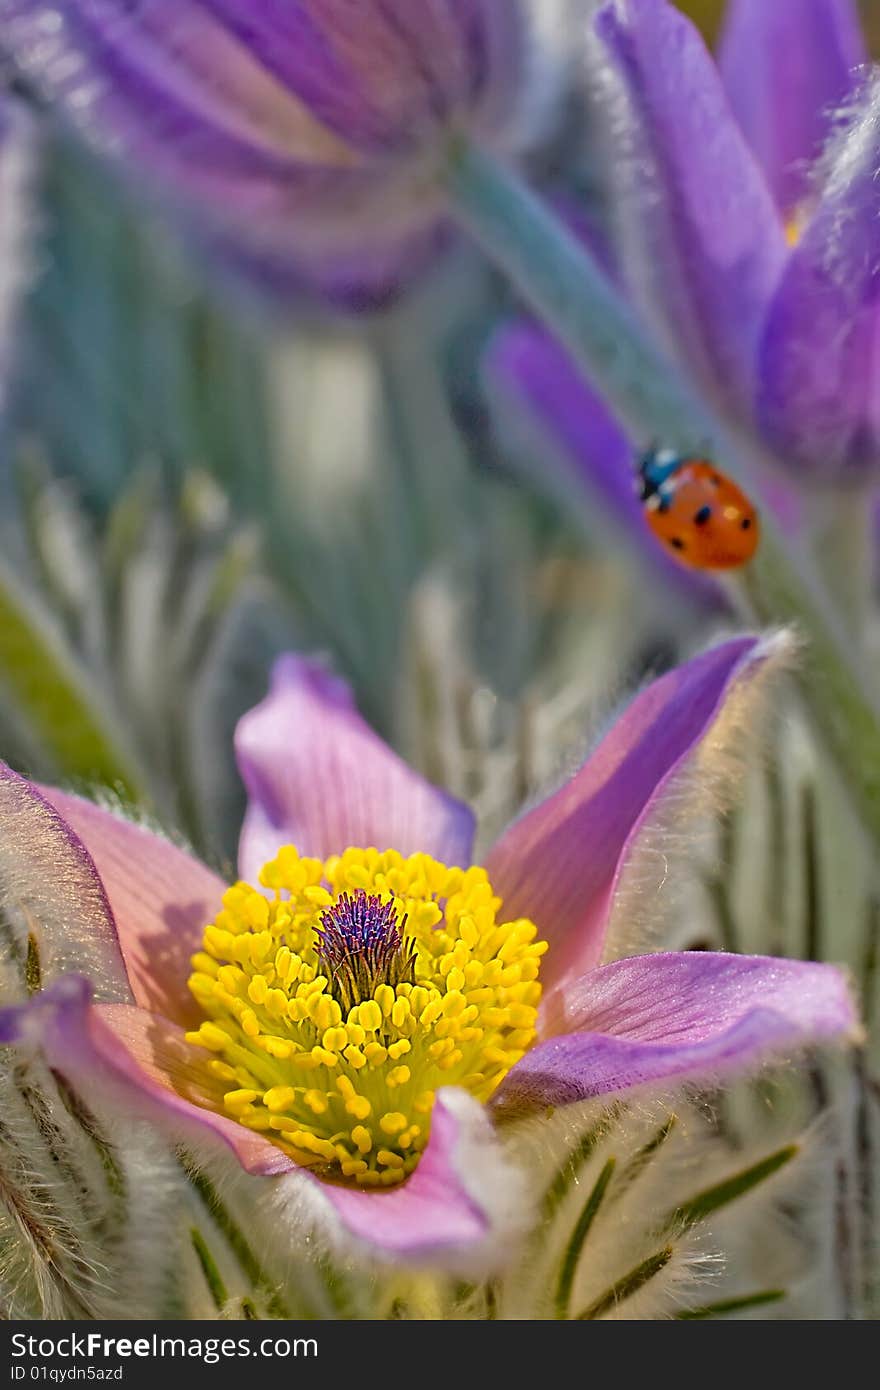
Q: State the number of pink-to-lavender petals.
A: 6